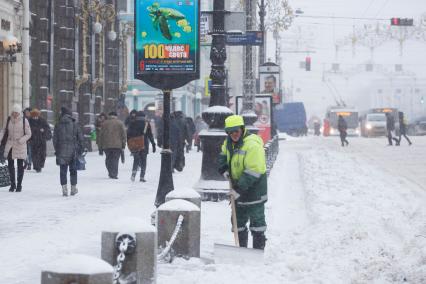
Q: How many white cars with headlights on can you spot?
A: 1